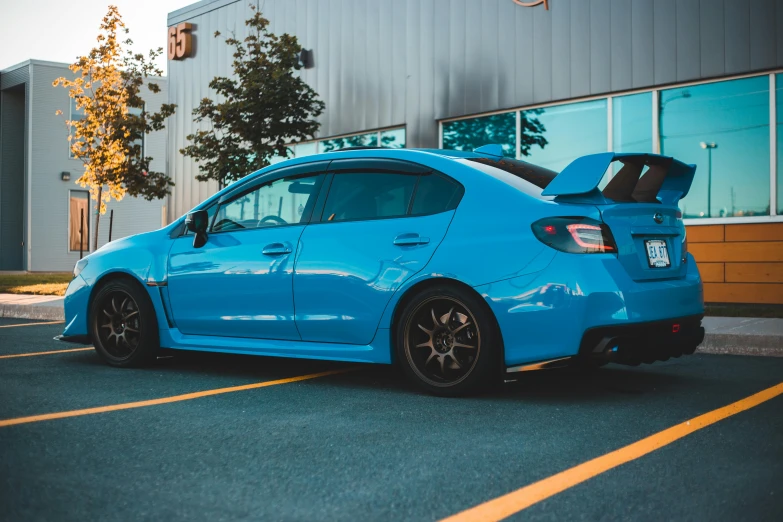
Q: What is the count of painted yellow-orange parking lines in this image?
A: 4